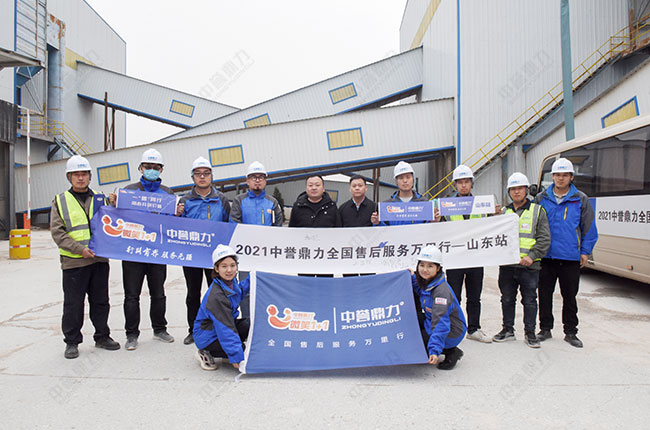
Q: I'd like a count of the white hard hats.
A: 10